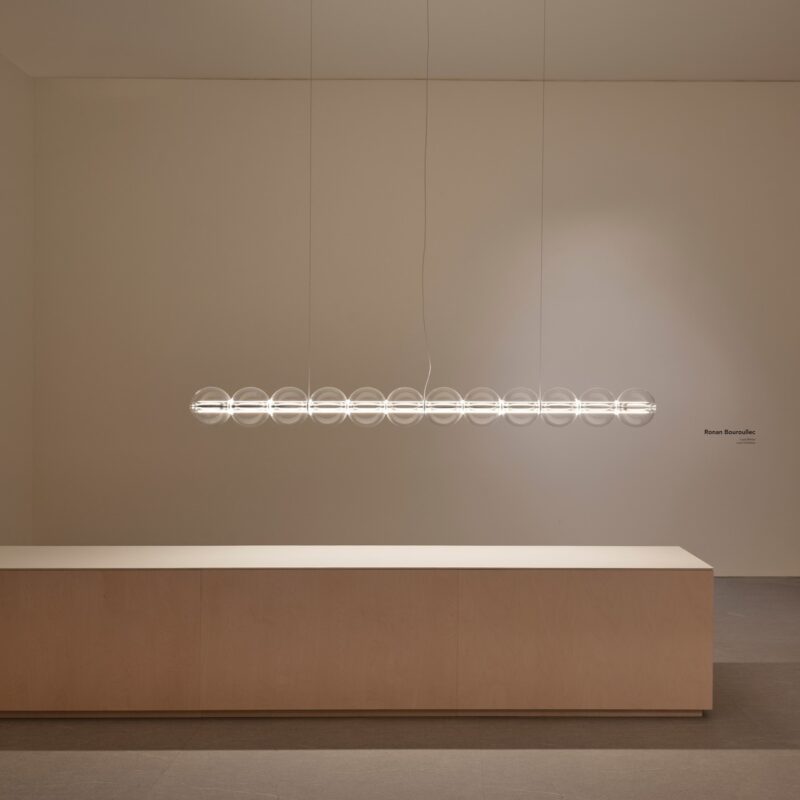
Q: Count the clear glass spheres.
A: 12